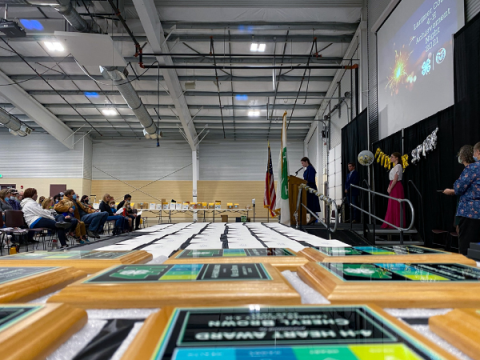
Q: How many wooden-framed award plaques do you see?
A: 9